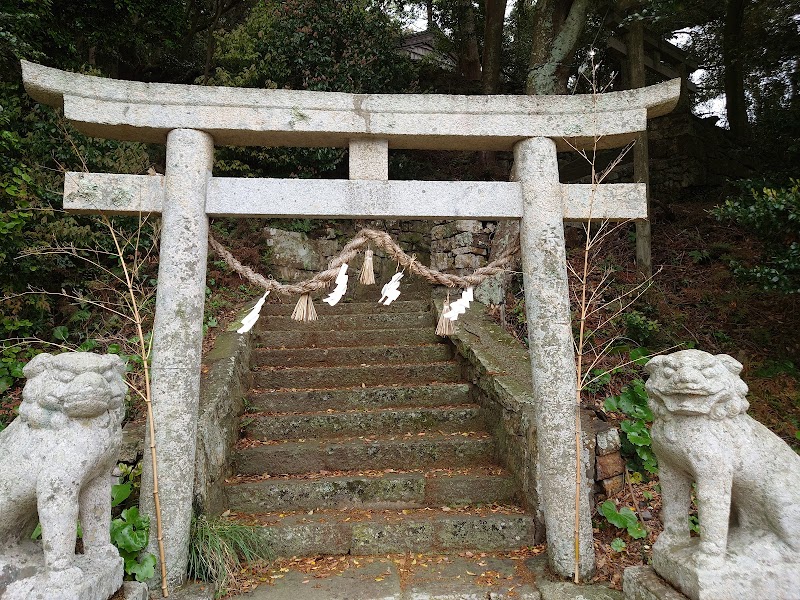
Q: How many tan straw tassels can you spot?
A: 3